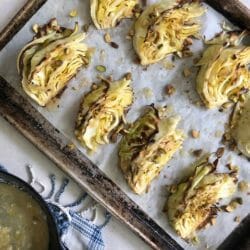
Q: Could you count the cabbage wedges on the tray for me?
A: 8